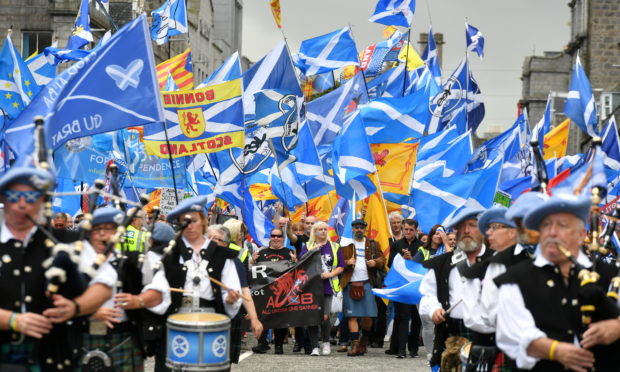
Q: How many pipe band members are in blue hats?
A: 8